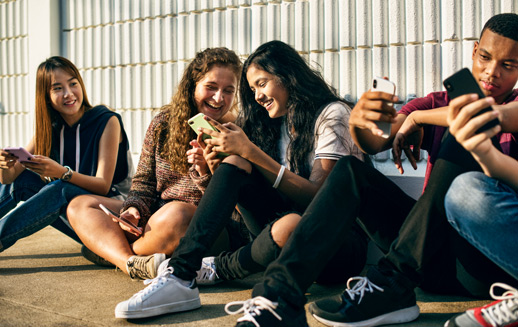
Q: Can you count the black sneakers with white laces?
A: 2